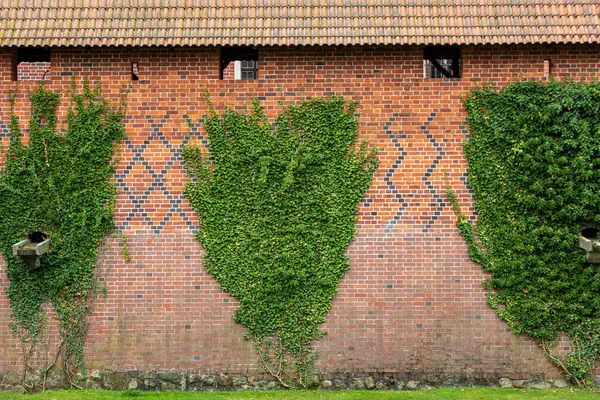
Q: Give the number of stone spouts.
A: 2